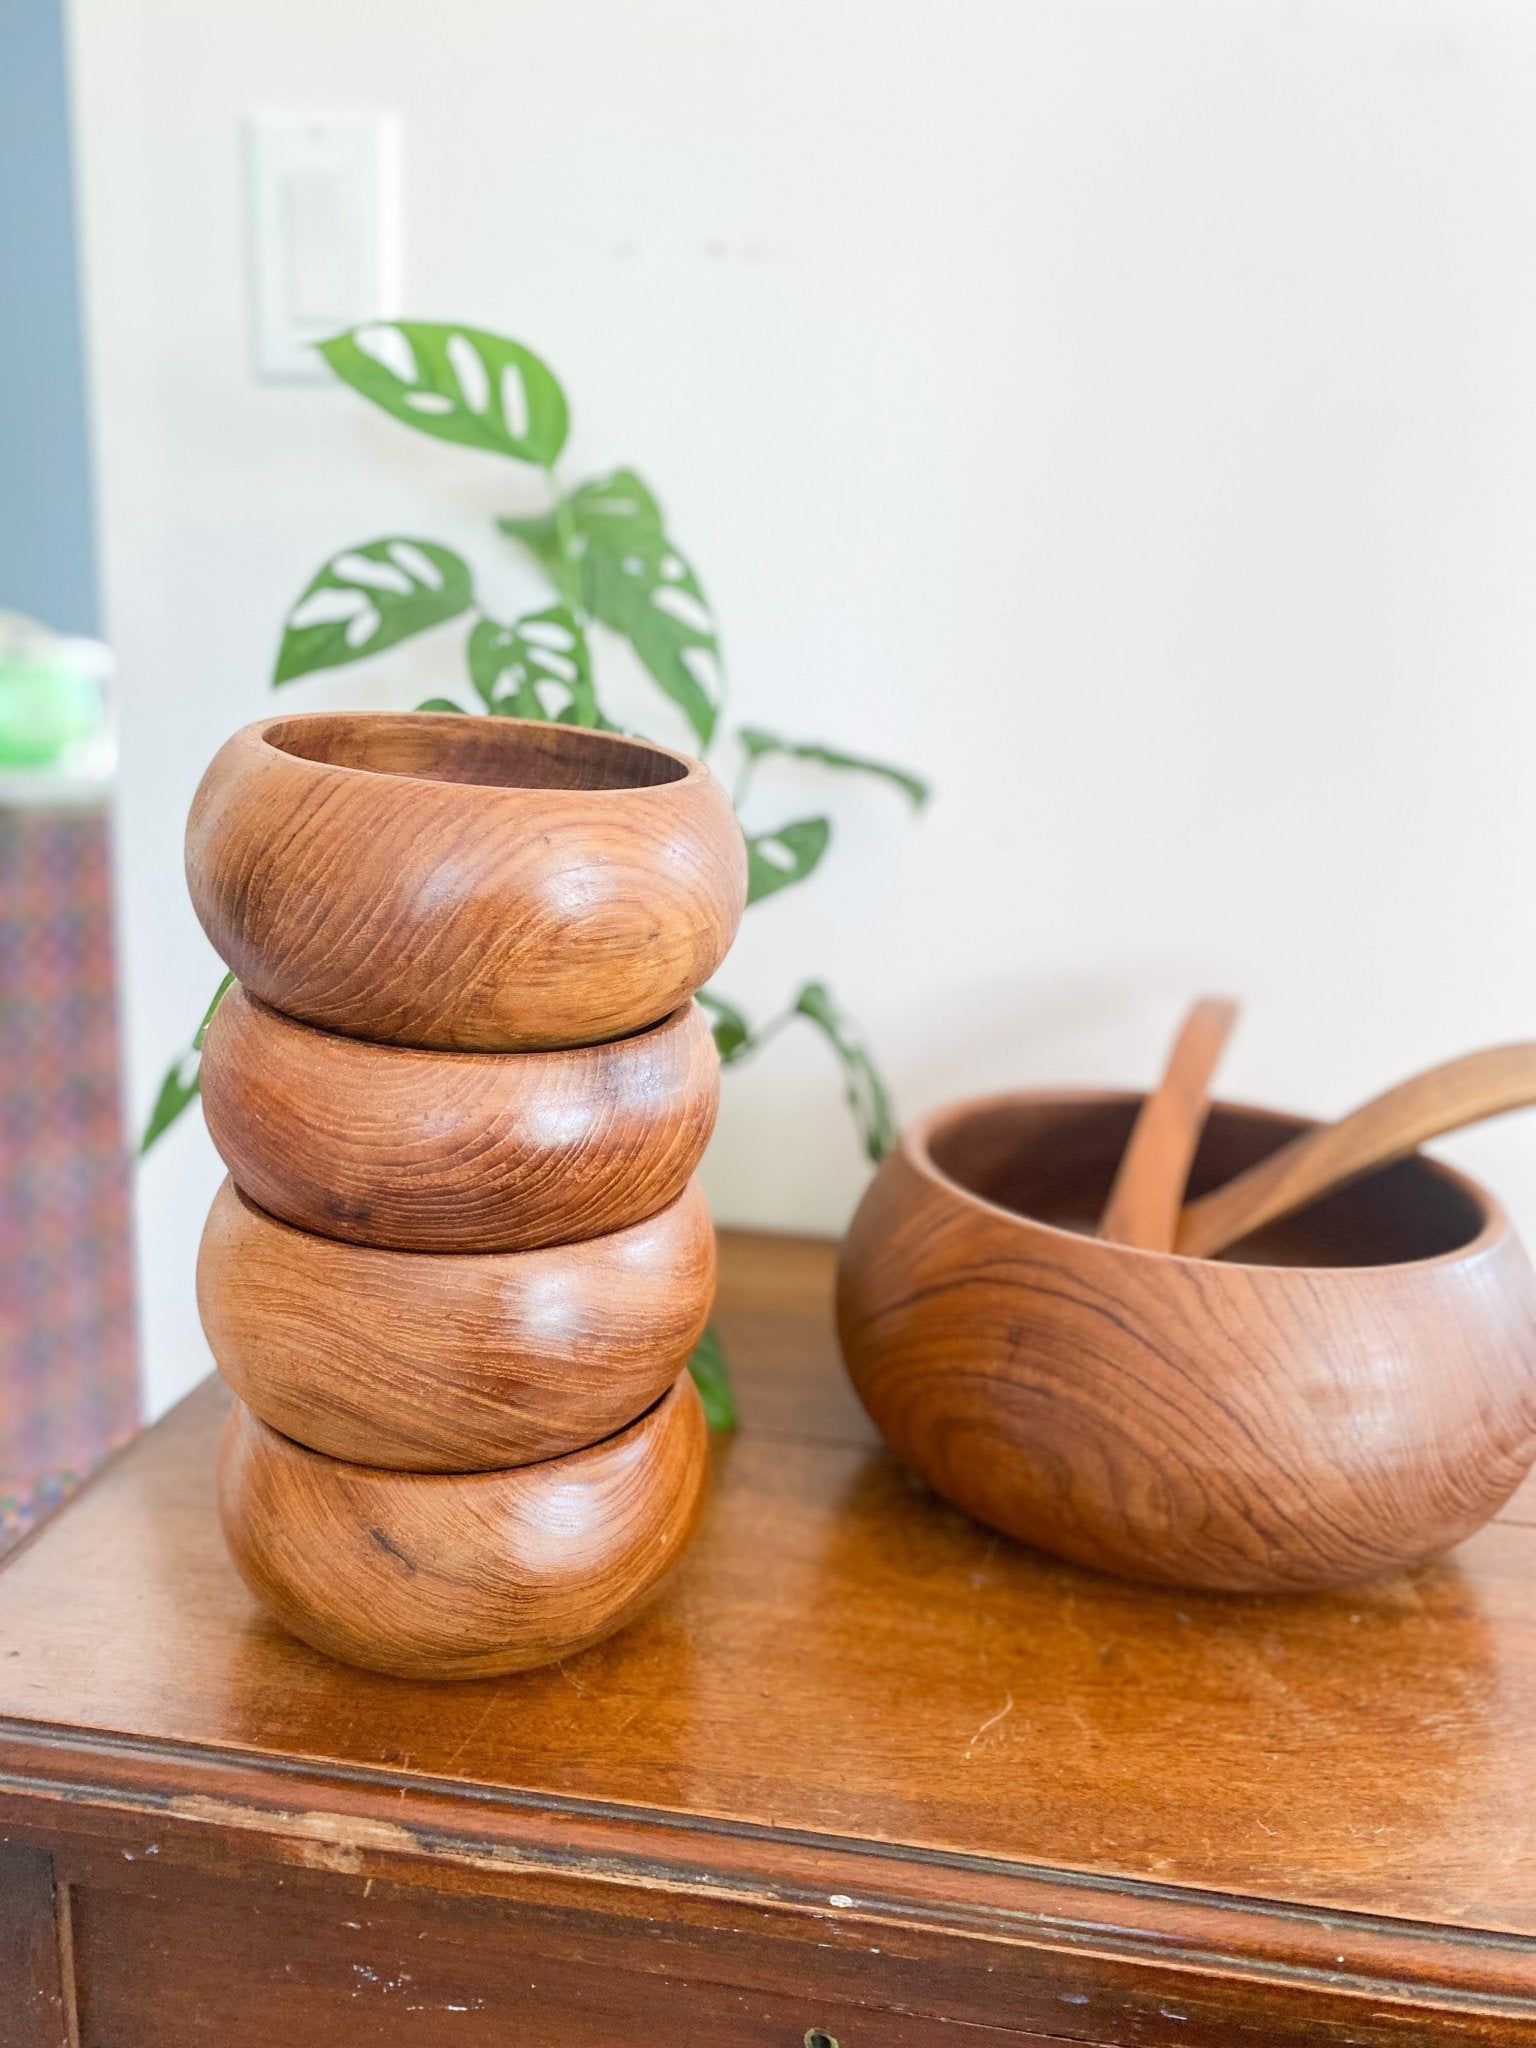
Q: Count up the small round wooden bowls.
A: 4